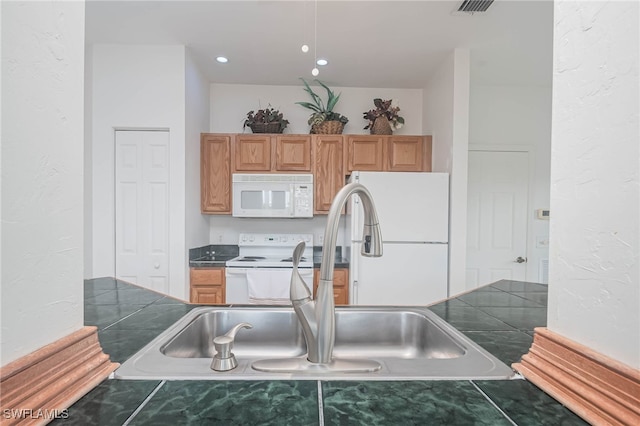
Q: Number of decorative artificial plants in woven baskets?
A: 3